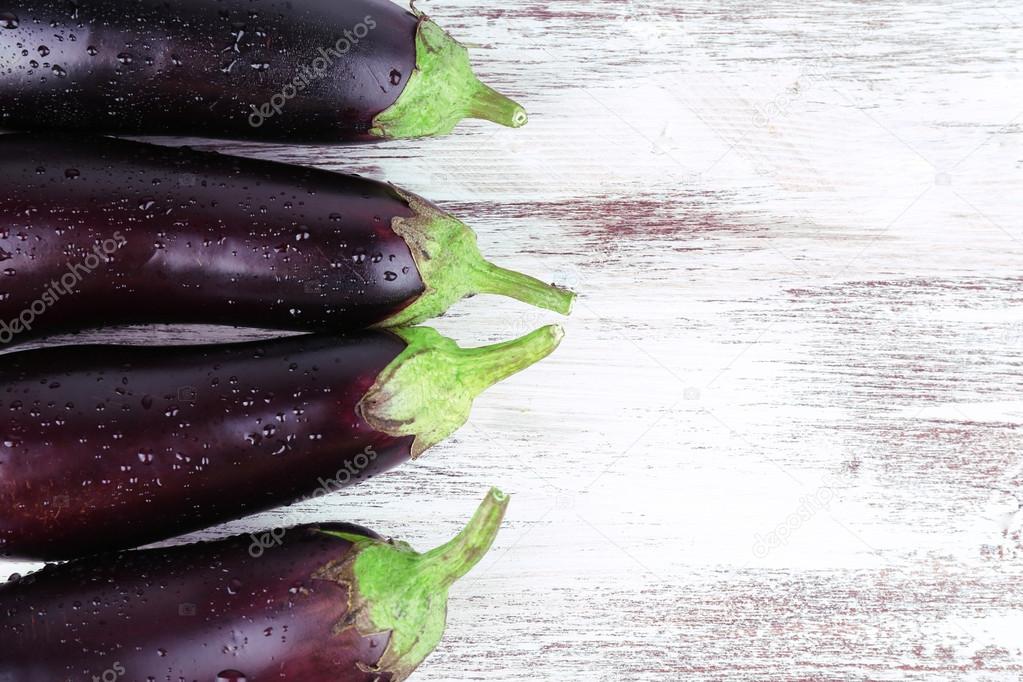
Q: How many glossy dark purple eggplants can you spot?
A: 4